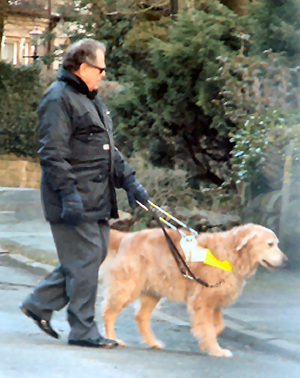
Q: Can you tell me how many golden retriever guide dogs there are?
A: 1